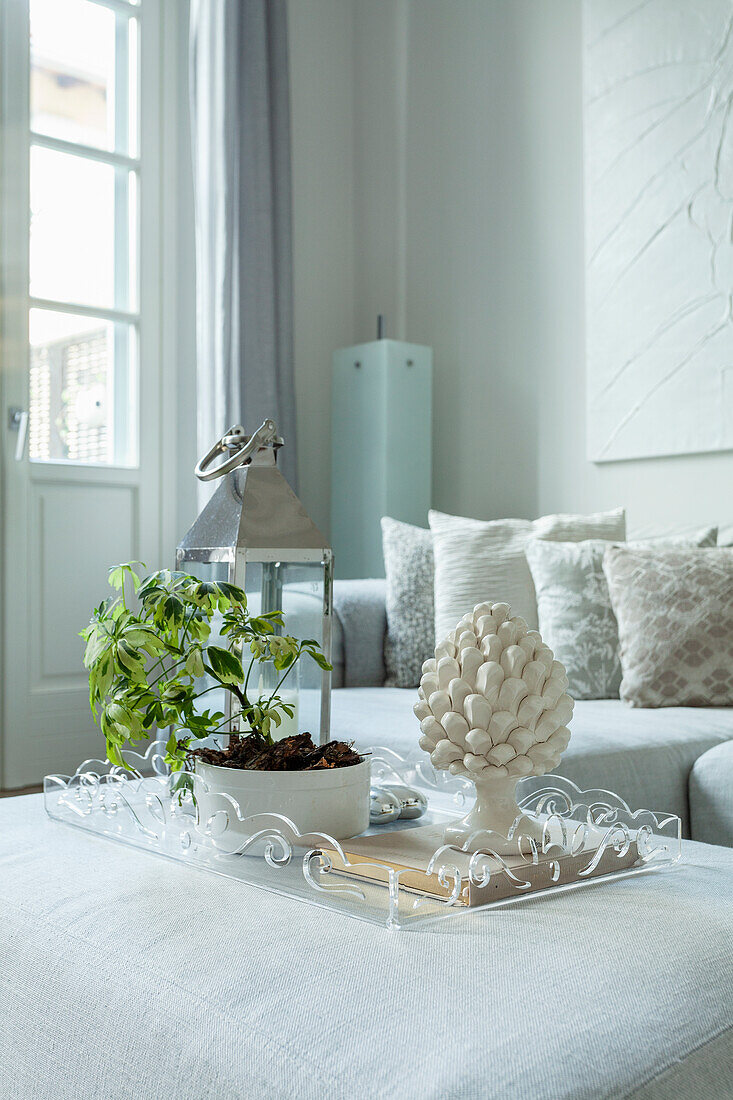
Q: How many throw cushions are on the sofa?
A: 4